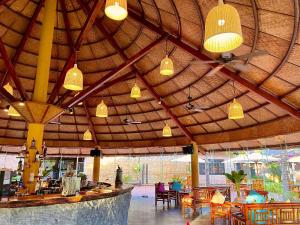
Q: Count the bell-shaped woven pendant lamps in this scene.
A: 11